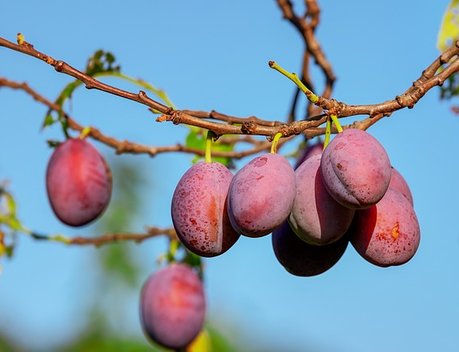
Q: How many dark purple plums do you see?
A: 1